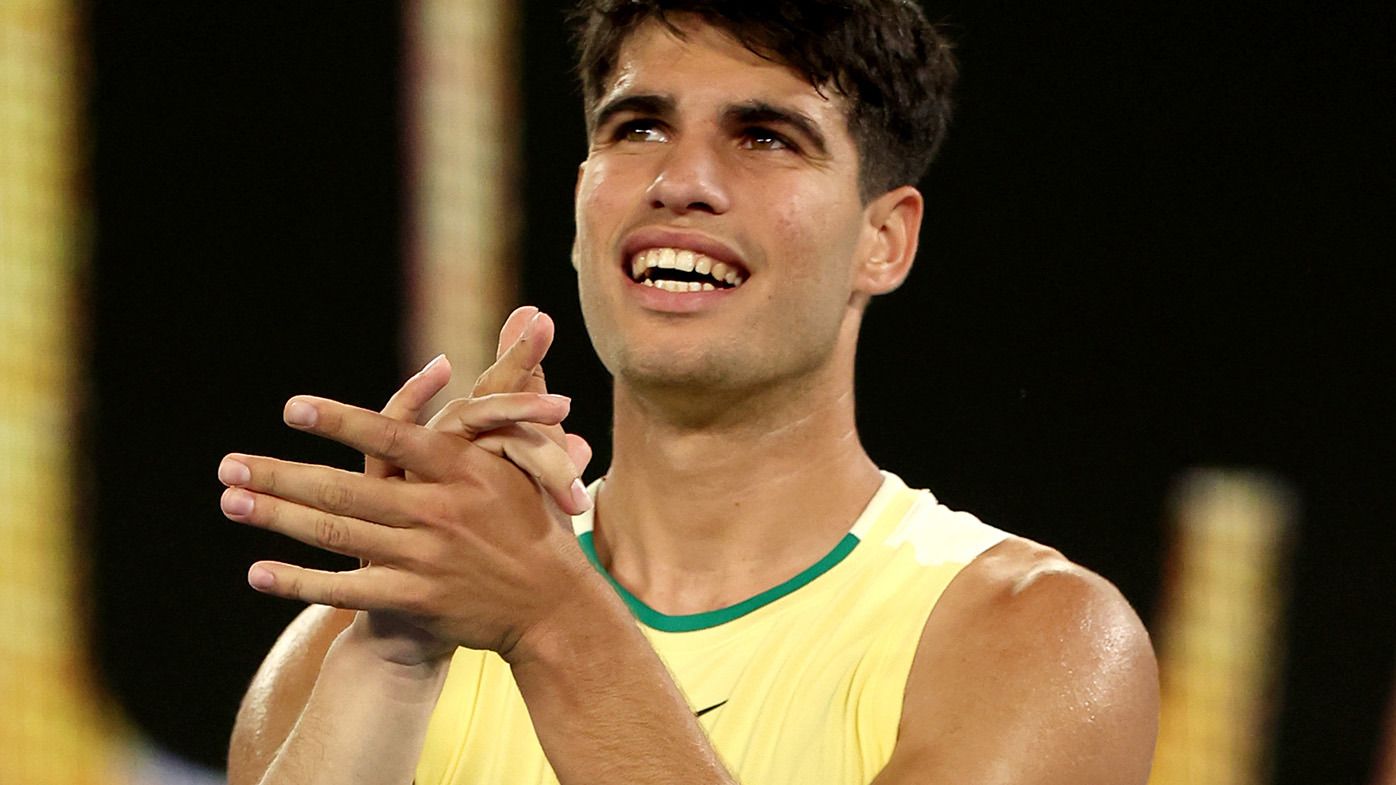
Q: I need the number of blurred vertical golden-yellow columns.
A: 3